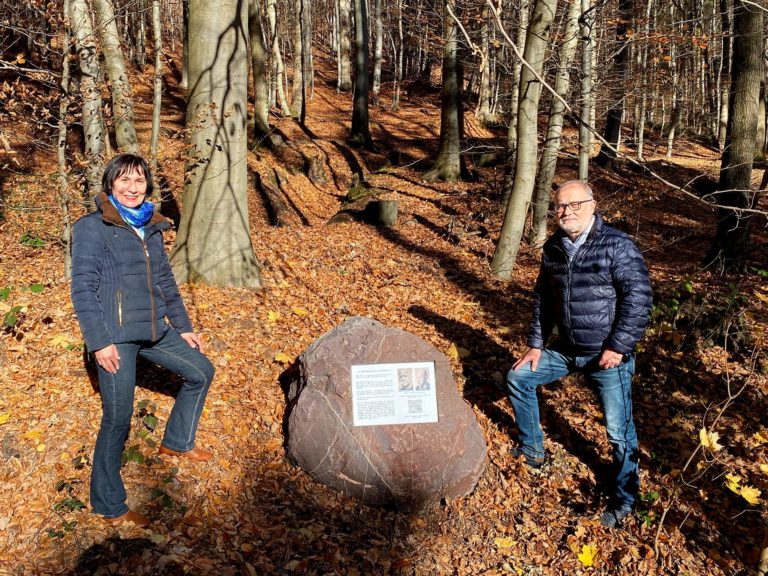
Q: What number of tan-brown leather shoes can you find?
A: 2